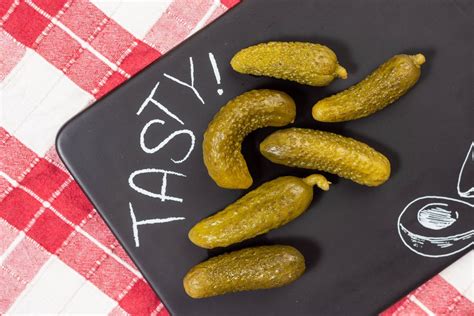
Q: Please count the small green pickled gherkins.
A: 6